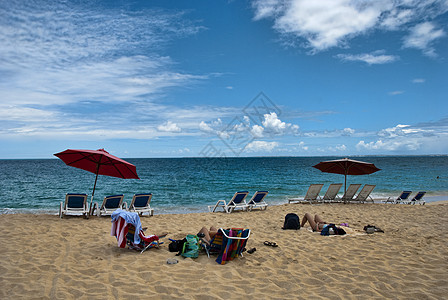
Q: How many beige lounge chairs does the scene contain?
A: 4